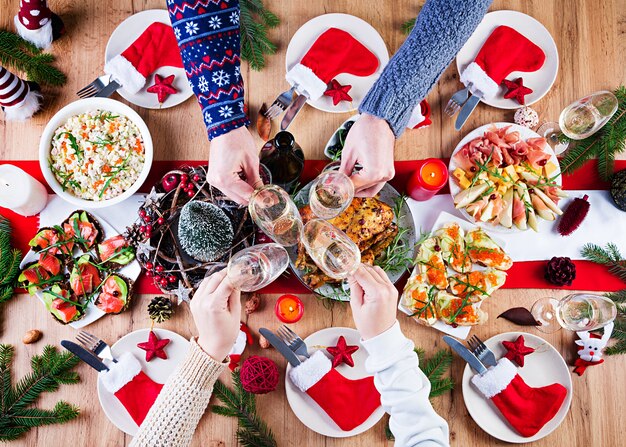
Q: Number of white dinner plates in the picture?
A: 6